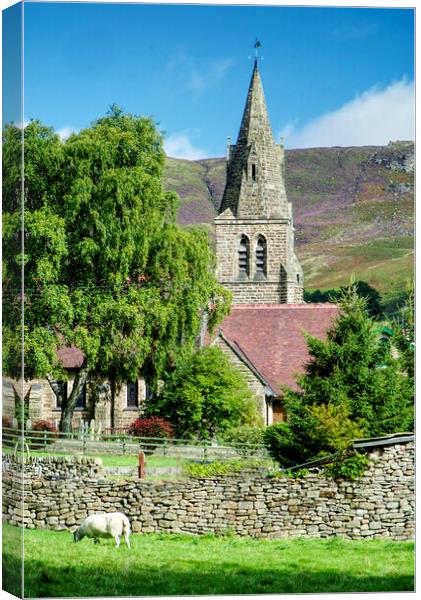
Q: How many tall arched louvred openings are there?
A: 2